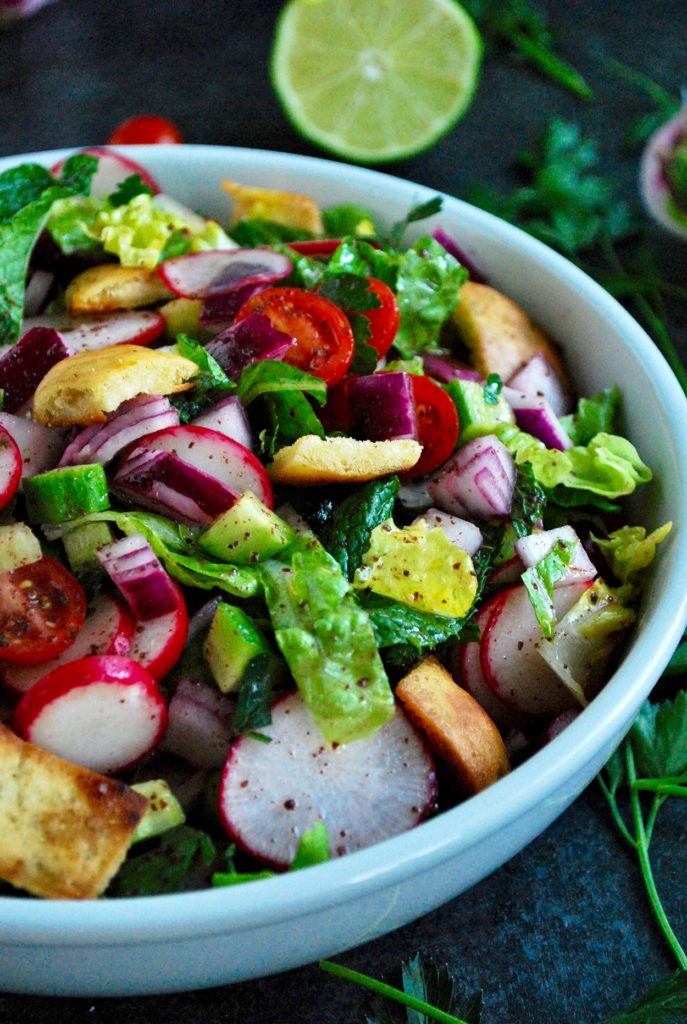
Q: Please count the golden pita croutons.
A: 7